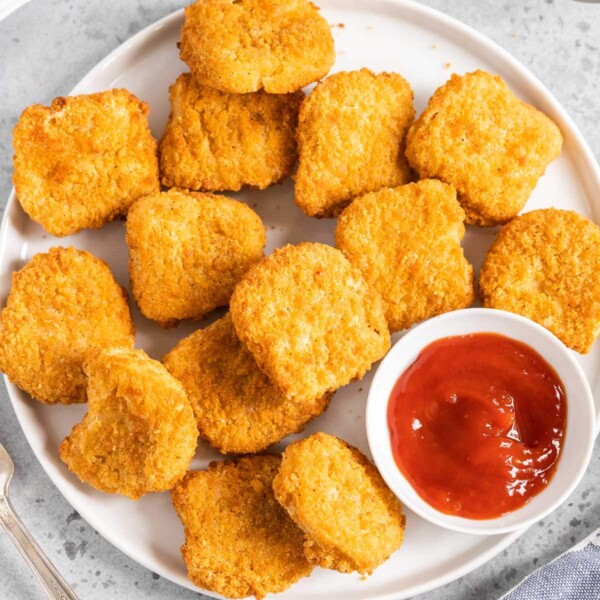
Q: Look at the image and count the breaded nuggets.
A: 14